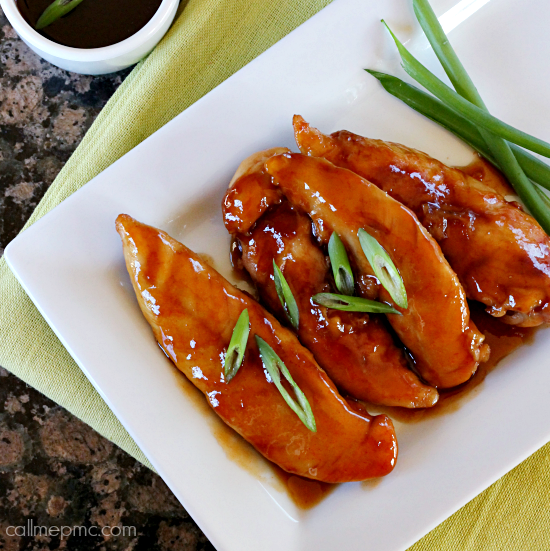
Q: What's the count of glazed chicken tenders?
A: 4